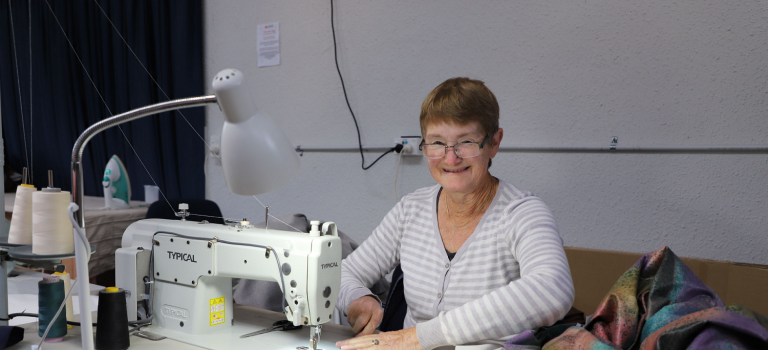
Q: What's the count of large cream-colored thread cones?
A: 2